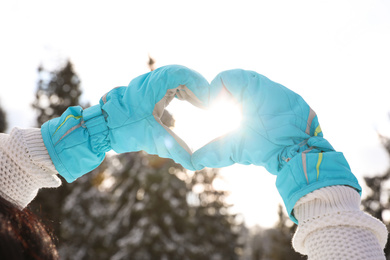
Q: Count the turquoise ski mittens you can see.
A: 2